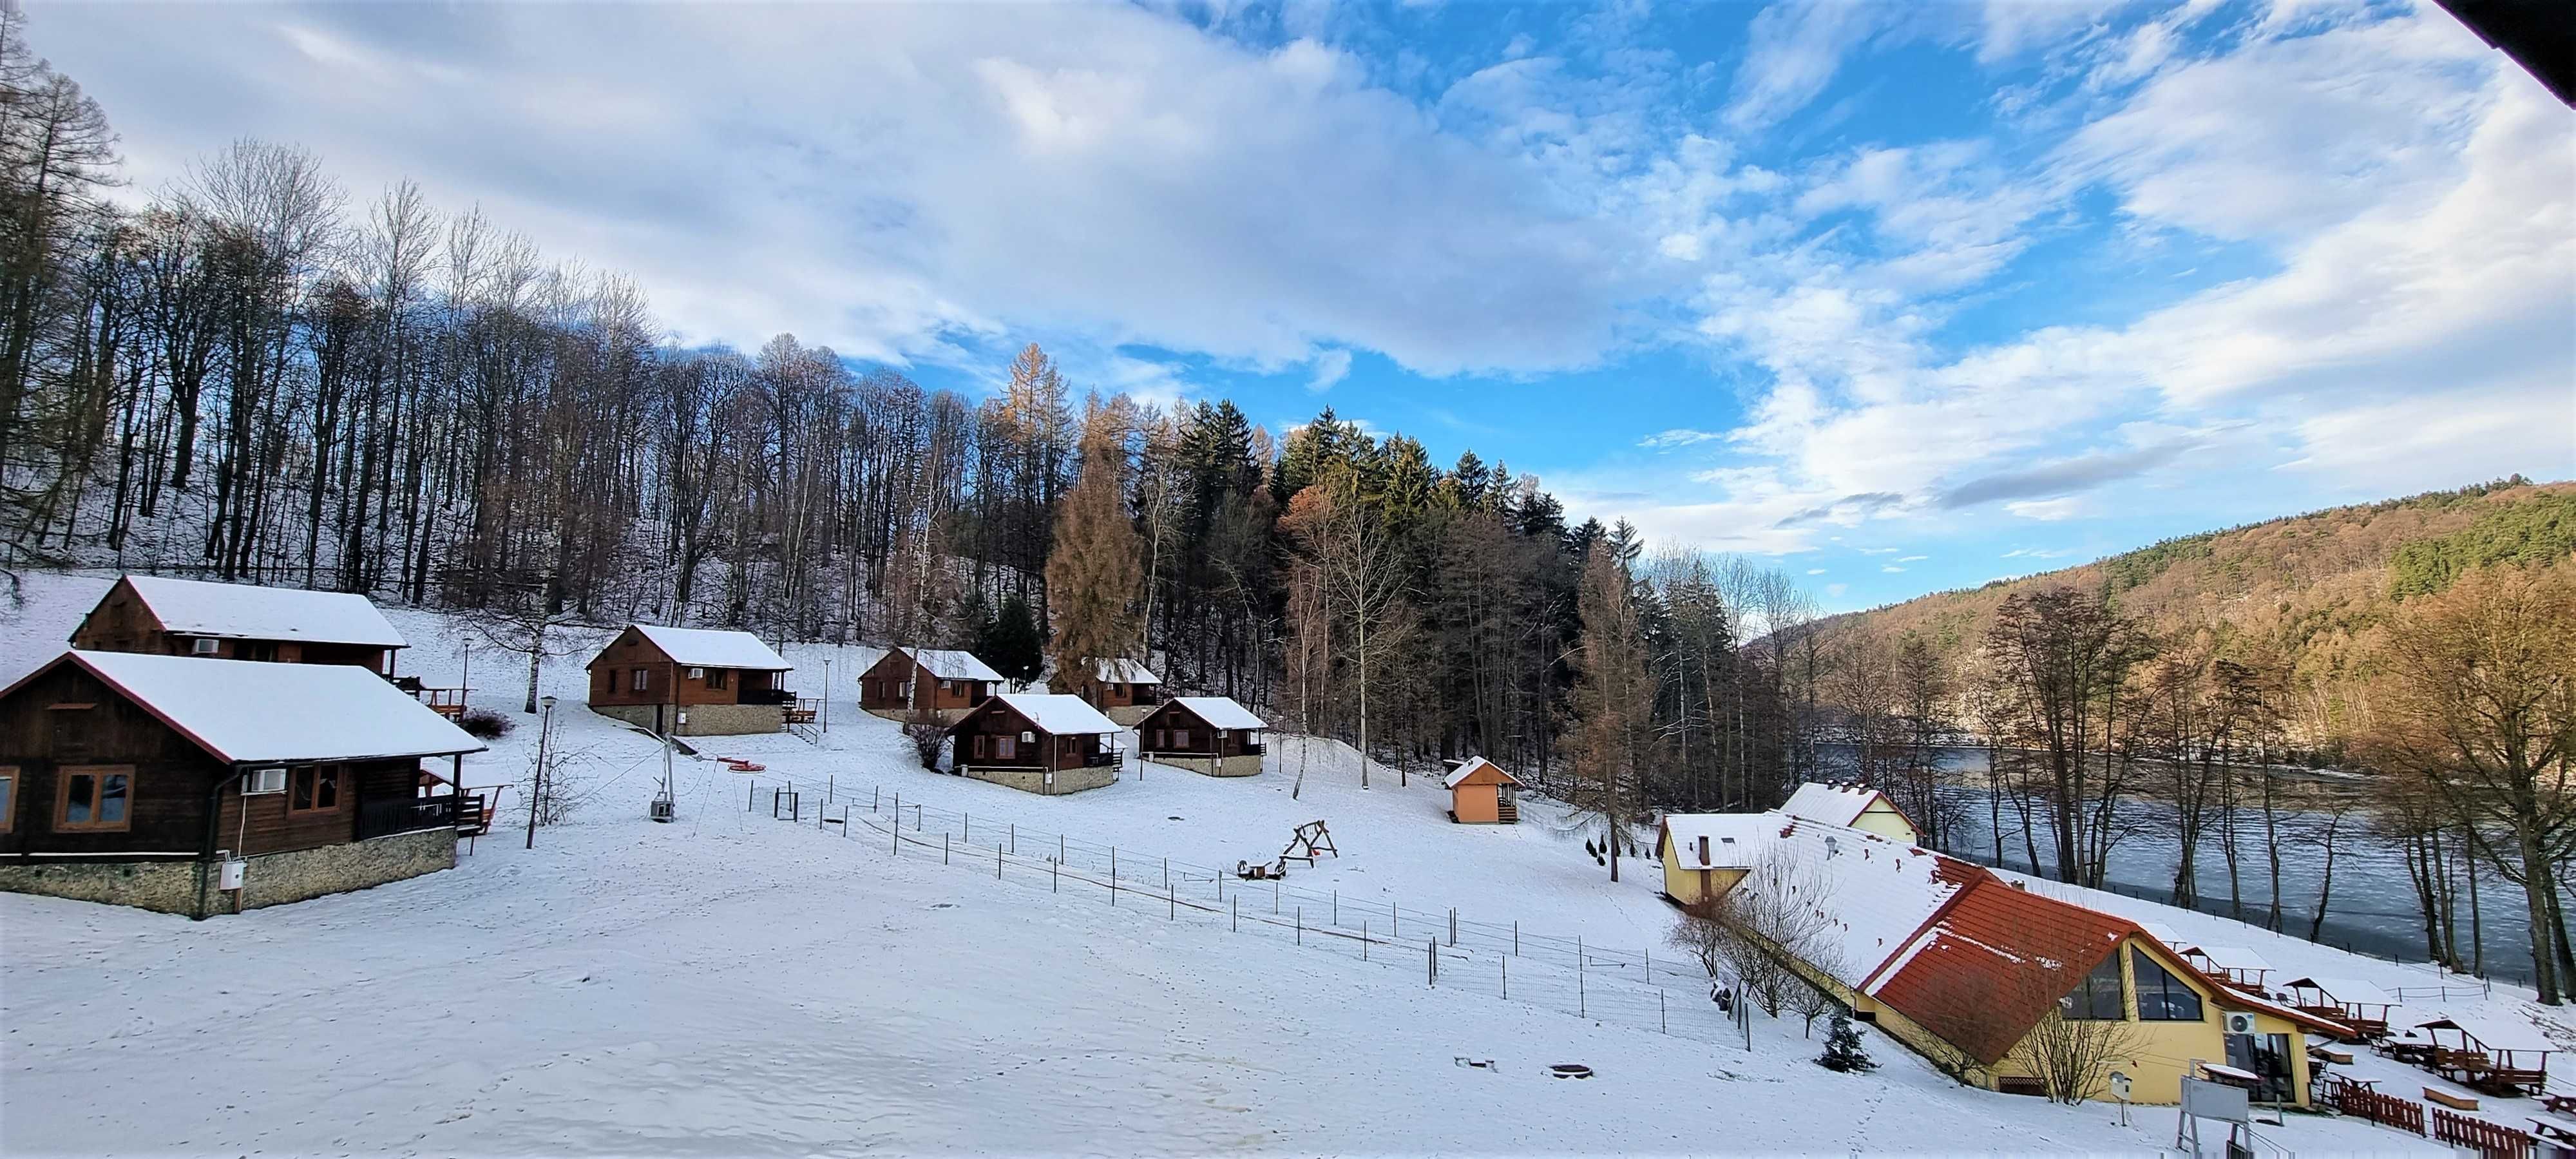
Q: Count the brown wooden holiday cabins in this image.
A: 7